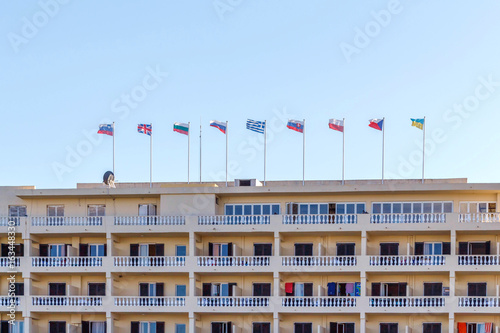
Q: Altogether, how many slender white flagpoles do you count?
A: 9